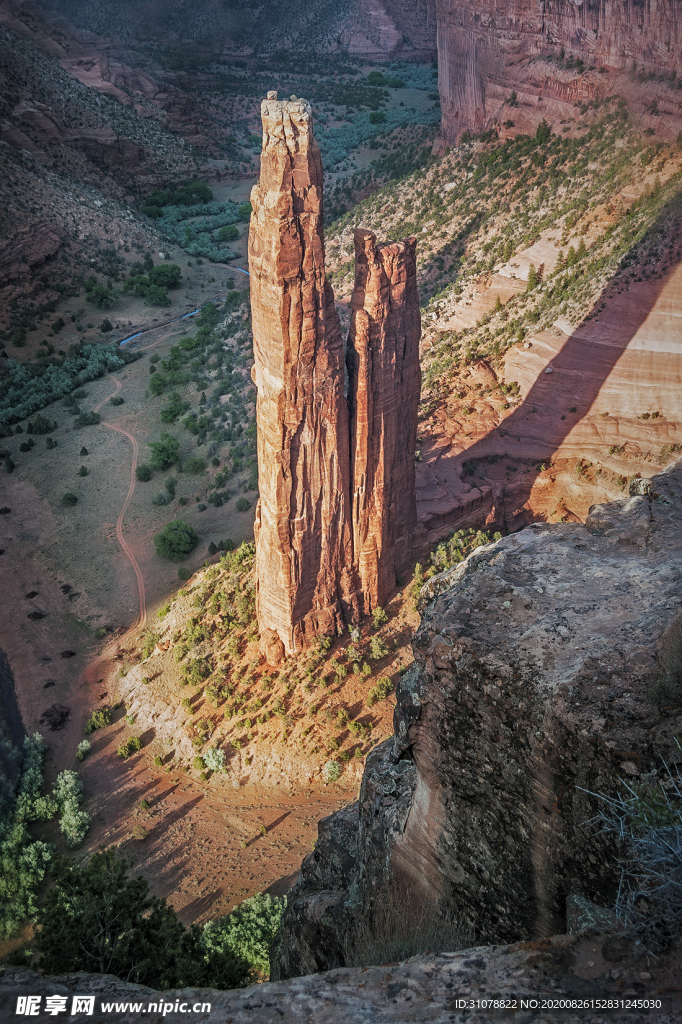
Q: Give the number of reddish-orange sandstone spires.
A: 2